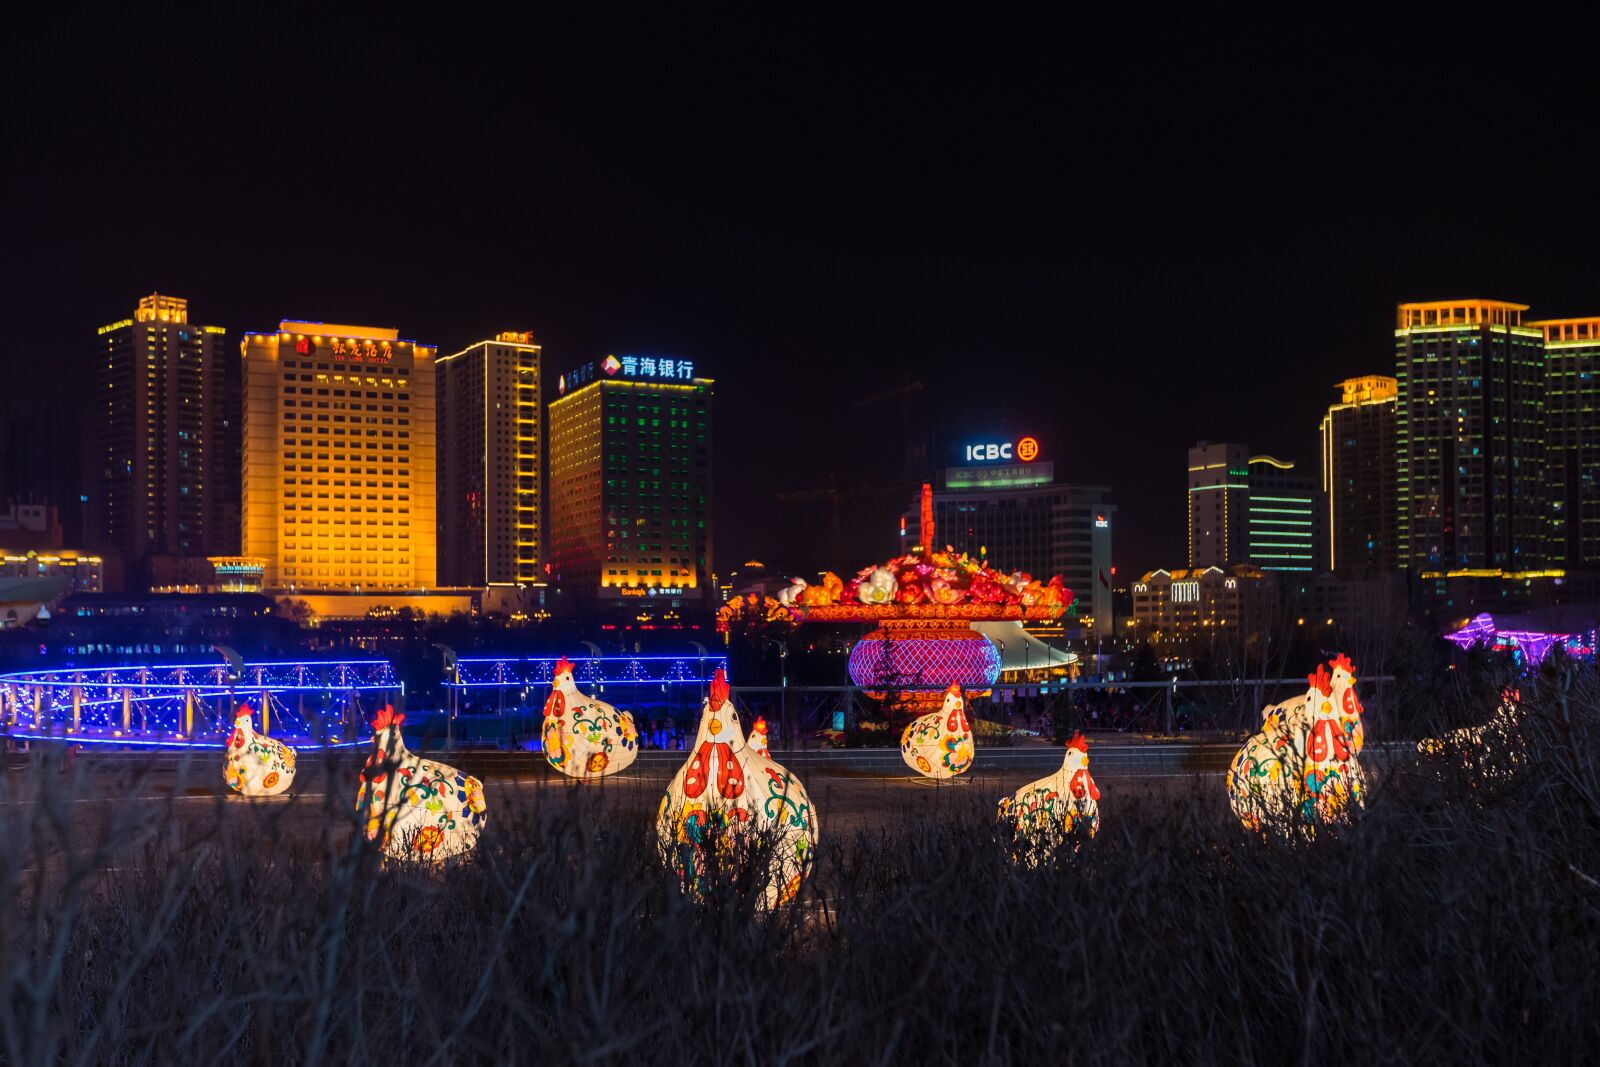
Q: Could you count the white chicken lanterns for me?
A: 10